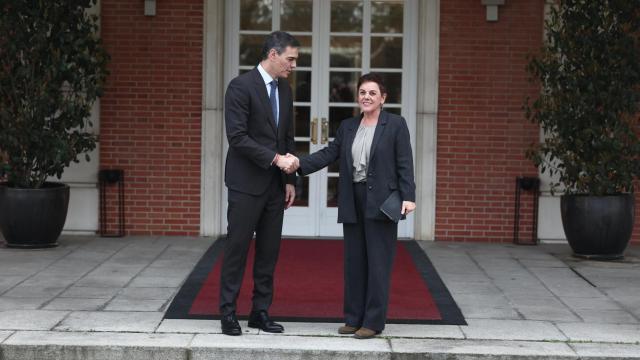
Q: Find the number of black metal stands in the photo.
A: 2